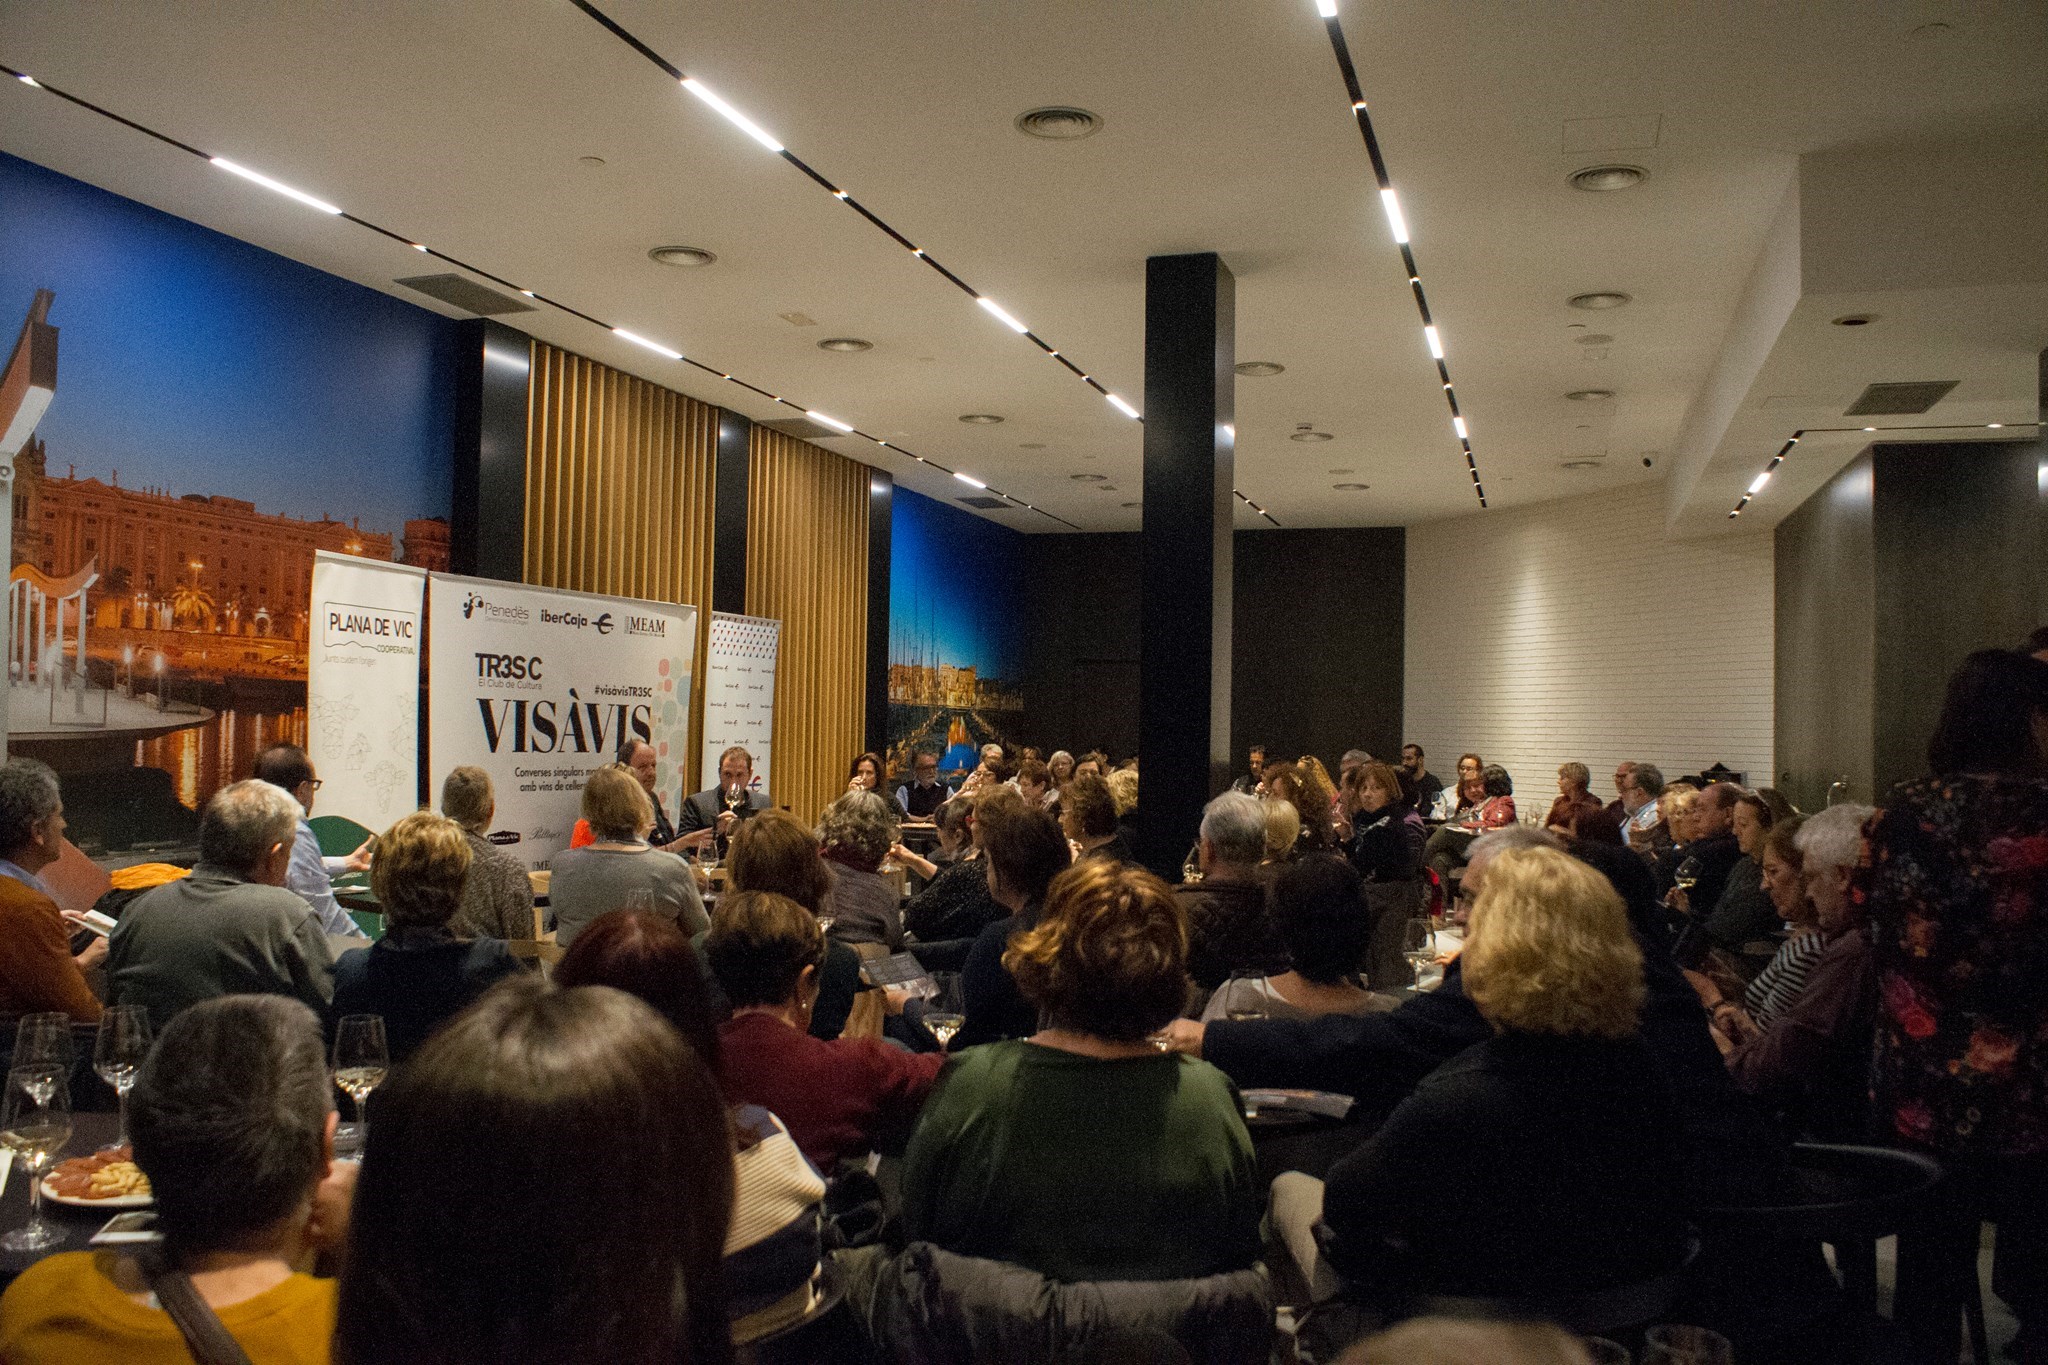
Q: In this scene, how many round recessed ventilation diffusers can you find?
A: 13